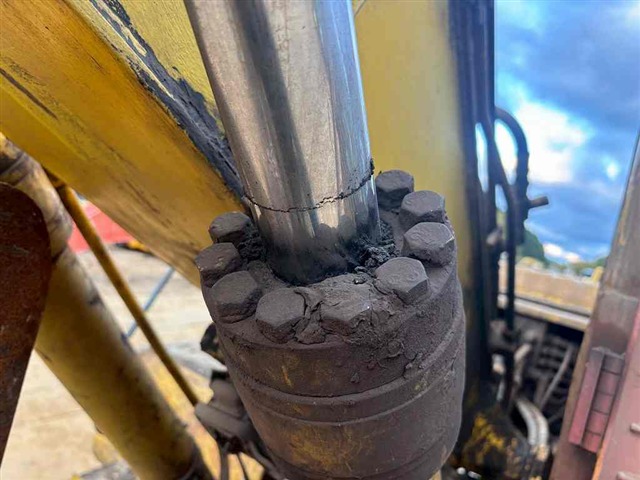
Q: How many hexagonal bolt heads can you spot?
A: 9